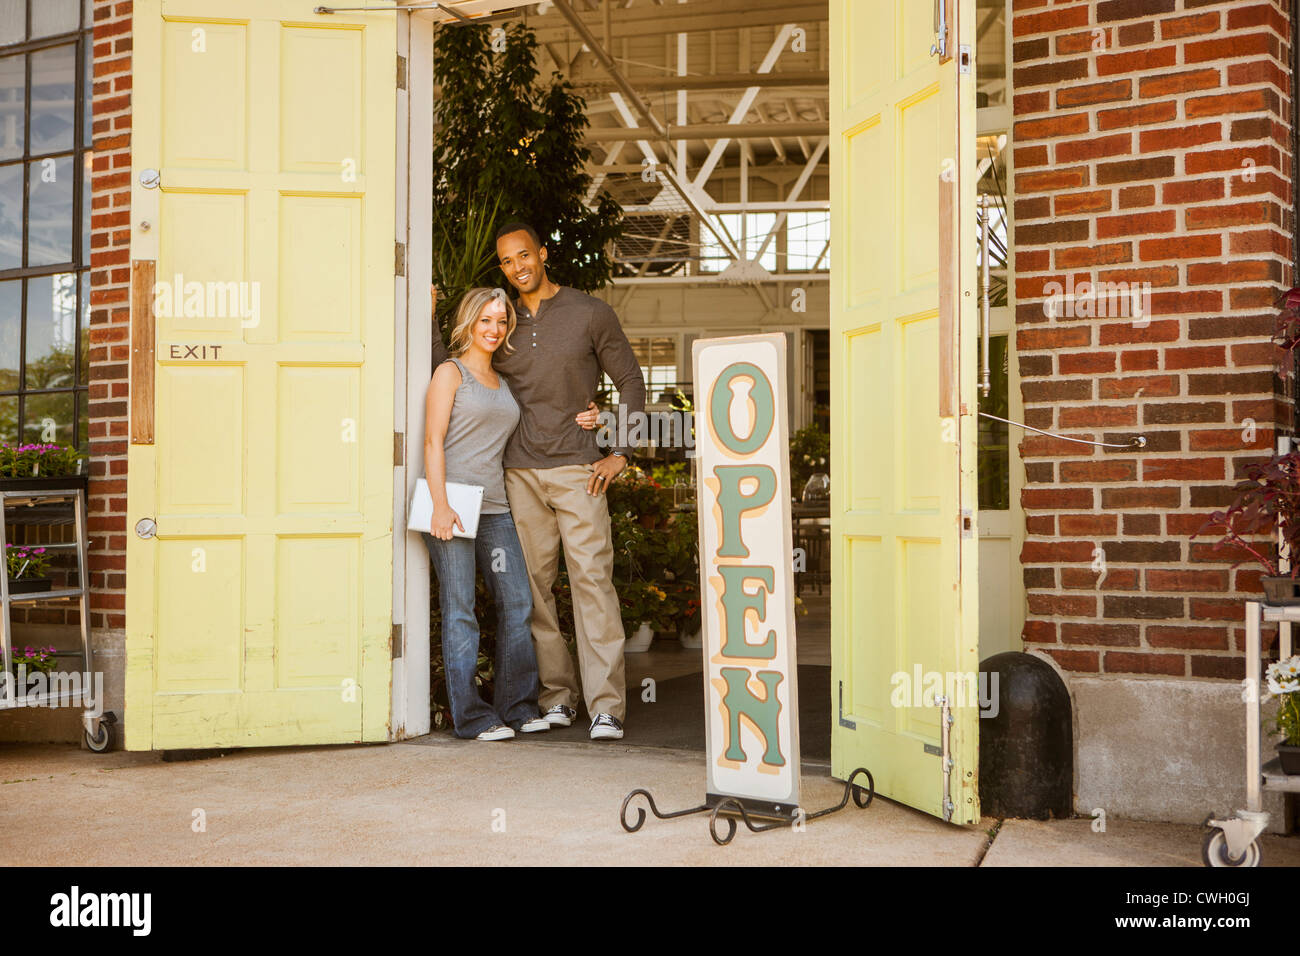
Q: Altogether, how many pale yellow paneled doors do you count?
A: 2